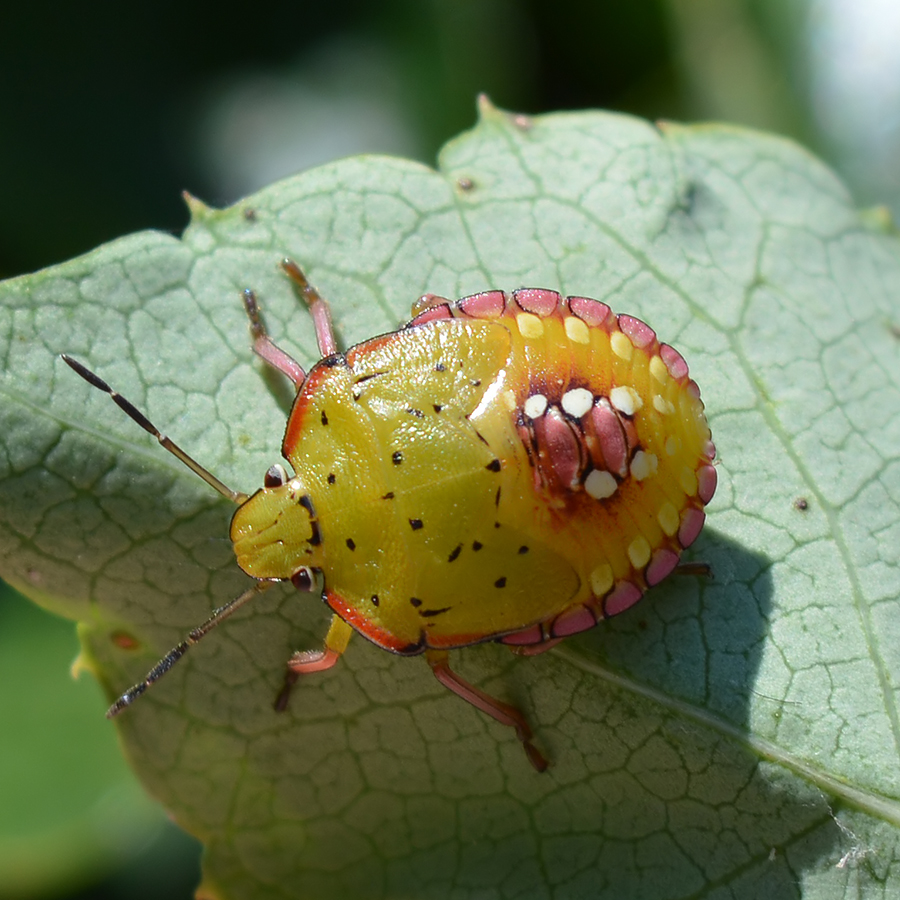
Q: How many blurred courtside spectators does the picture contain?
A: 0